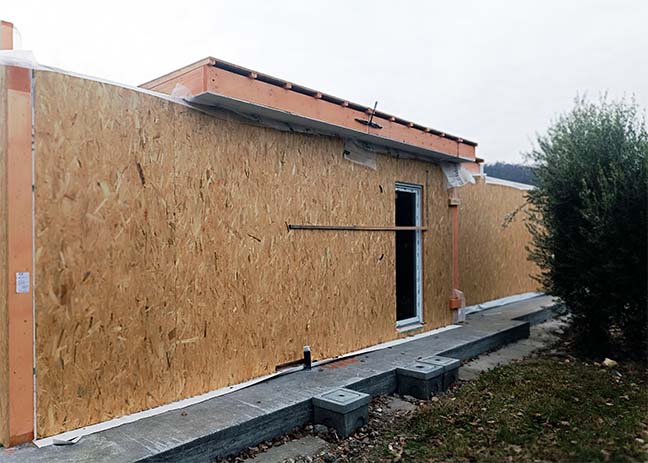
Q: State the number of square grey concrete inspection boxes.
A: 3